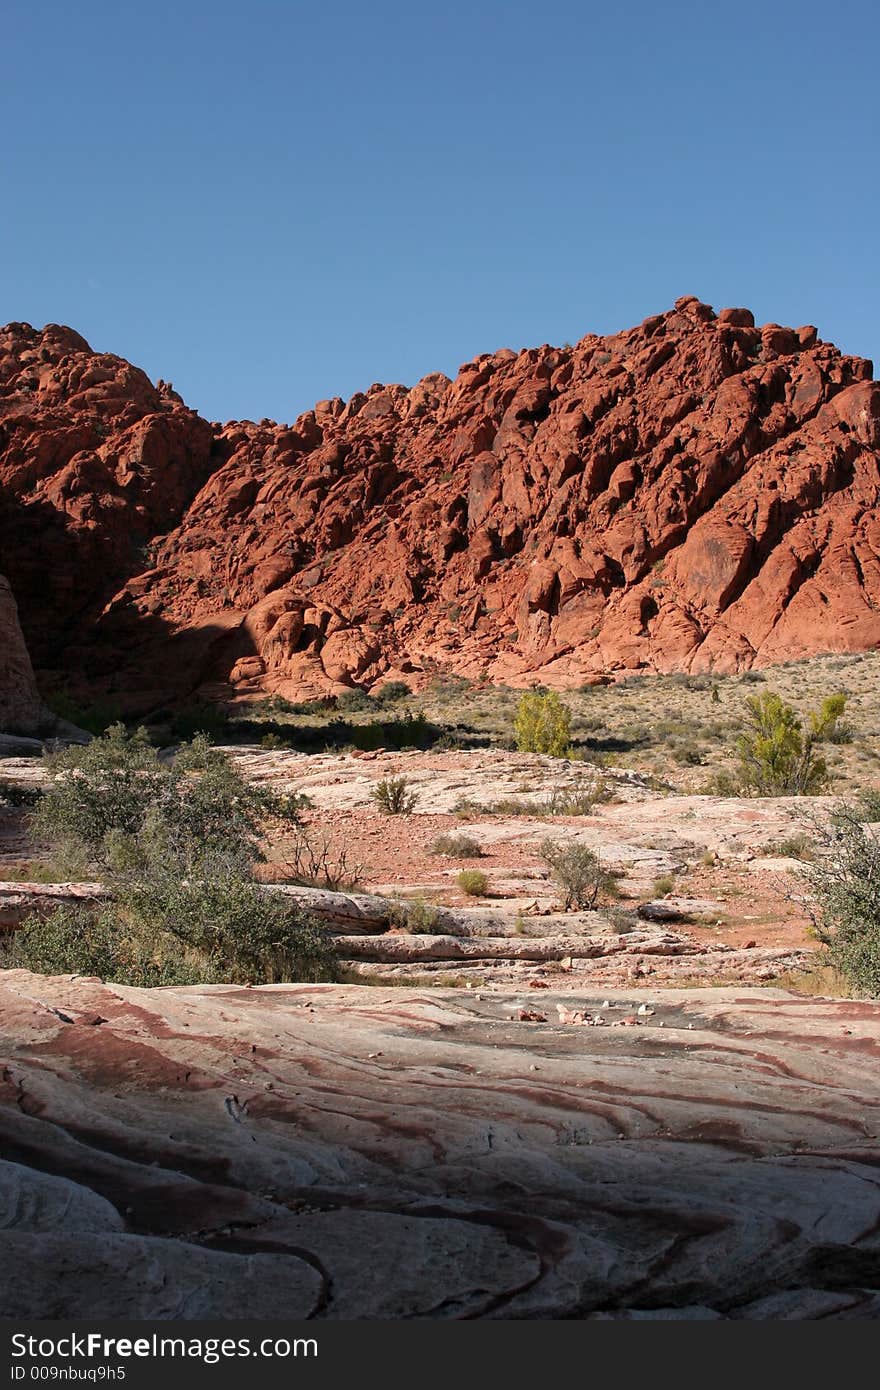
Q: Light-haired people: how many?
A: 0